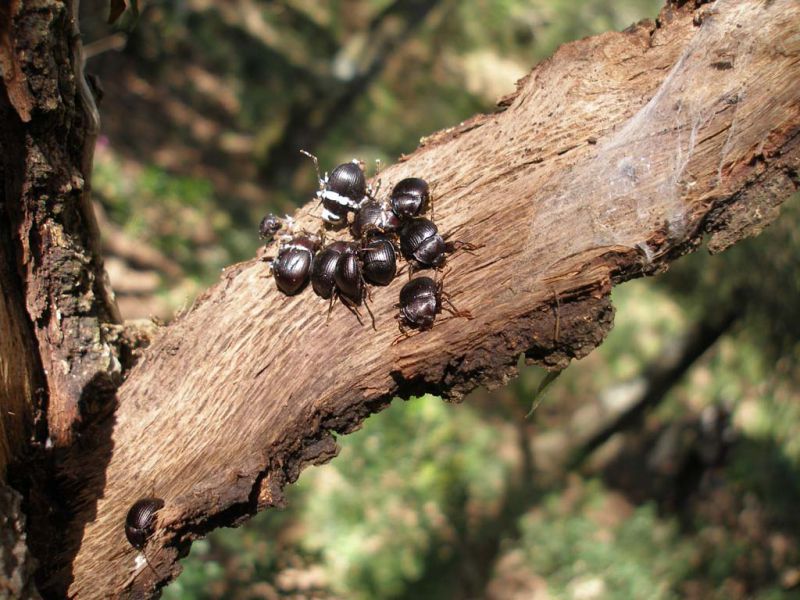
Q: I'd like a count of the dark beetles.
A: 11